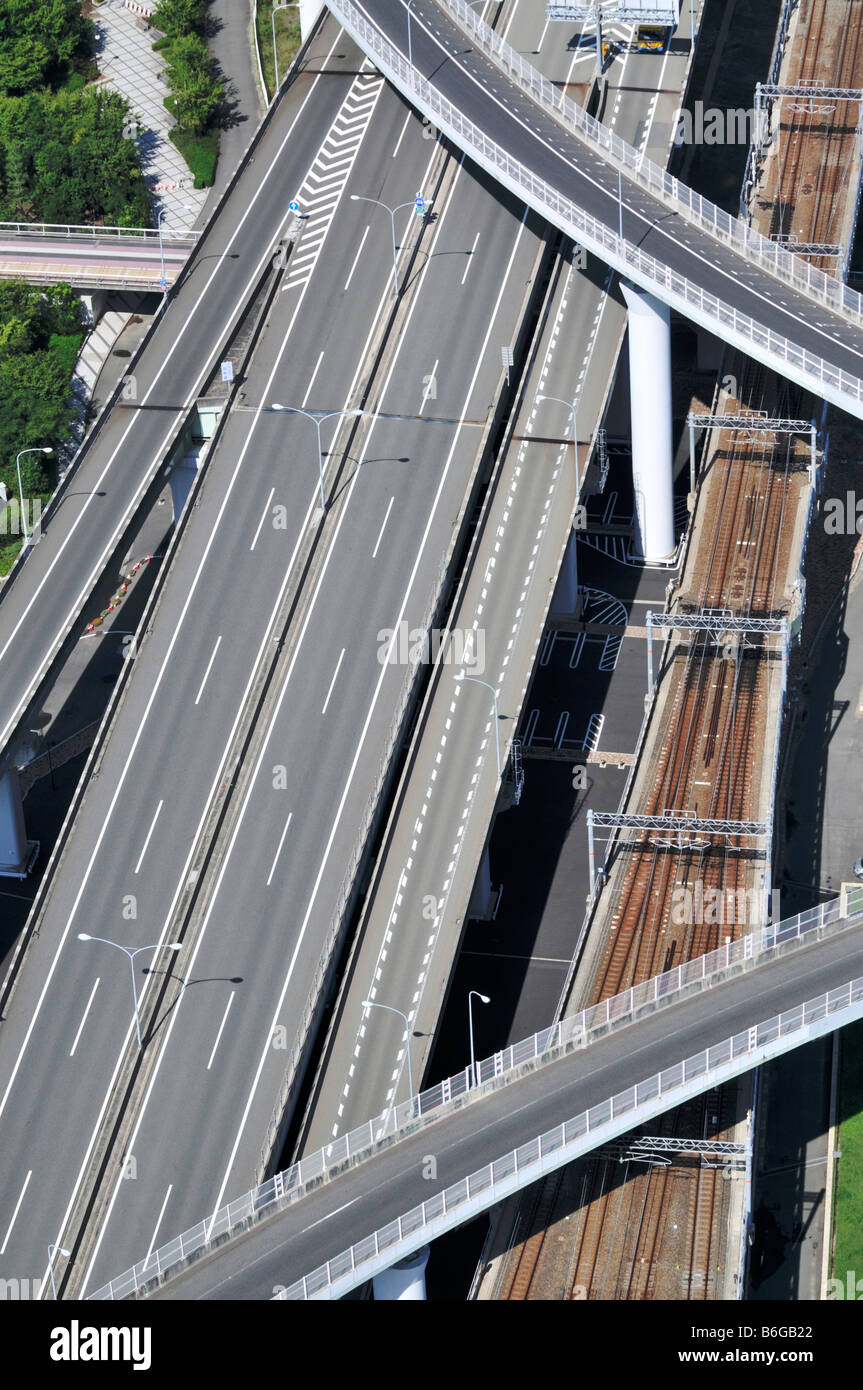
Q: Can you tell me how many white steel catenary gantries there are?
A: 6